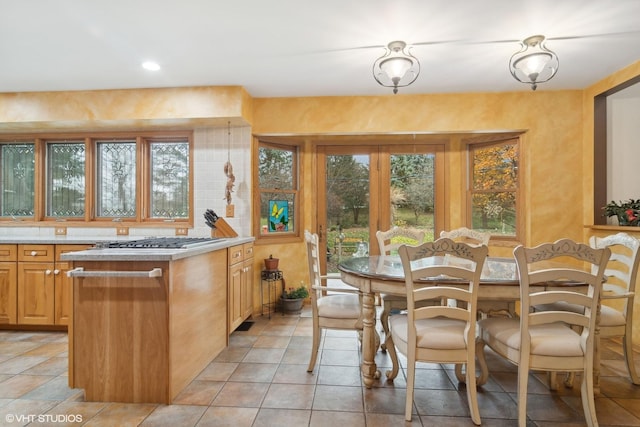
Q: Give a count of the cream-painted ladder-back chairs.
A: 6